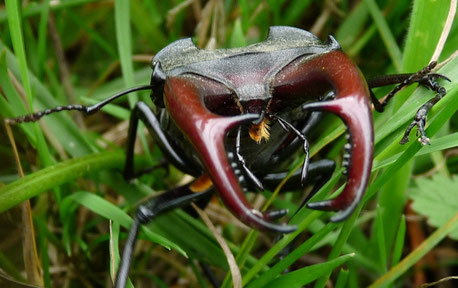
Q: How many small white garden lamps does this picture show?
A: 0